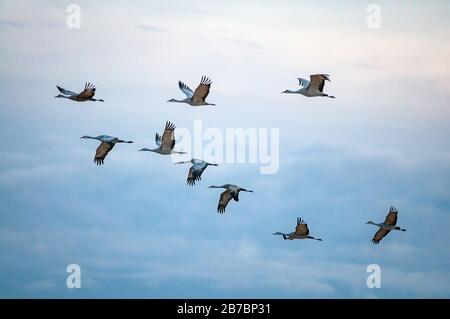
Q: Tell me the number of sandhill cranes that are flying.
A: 9